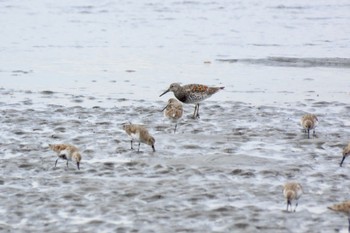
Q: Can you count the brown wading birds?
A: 8